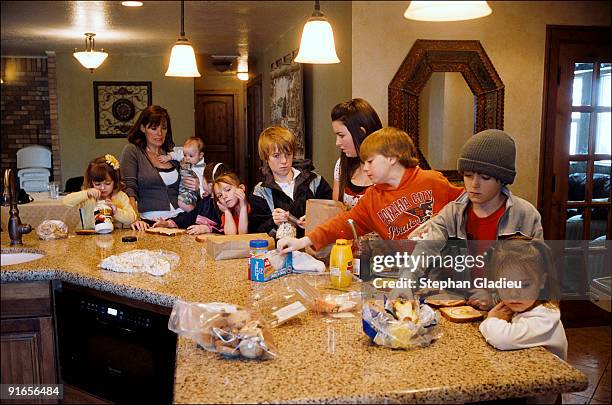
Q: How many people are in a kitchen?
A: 10